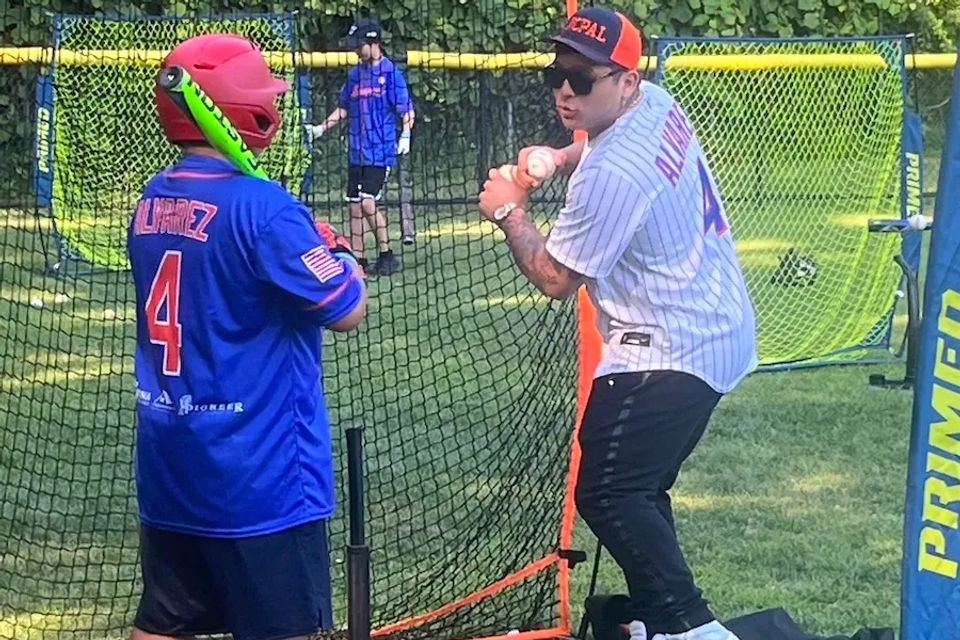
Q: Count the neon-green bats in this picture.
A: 1